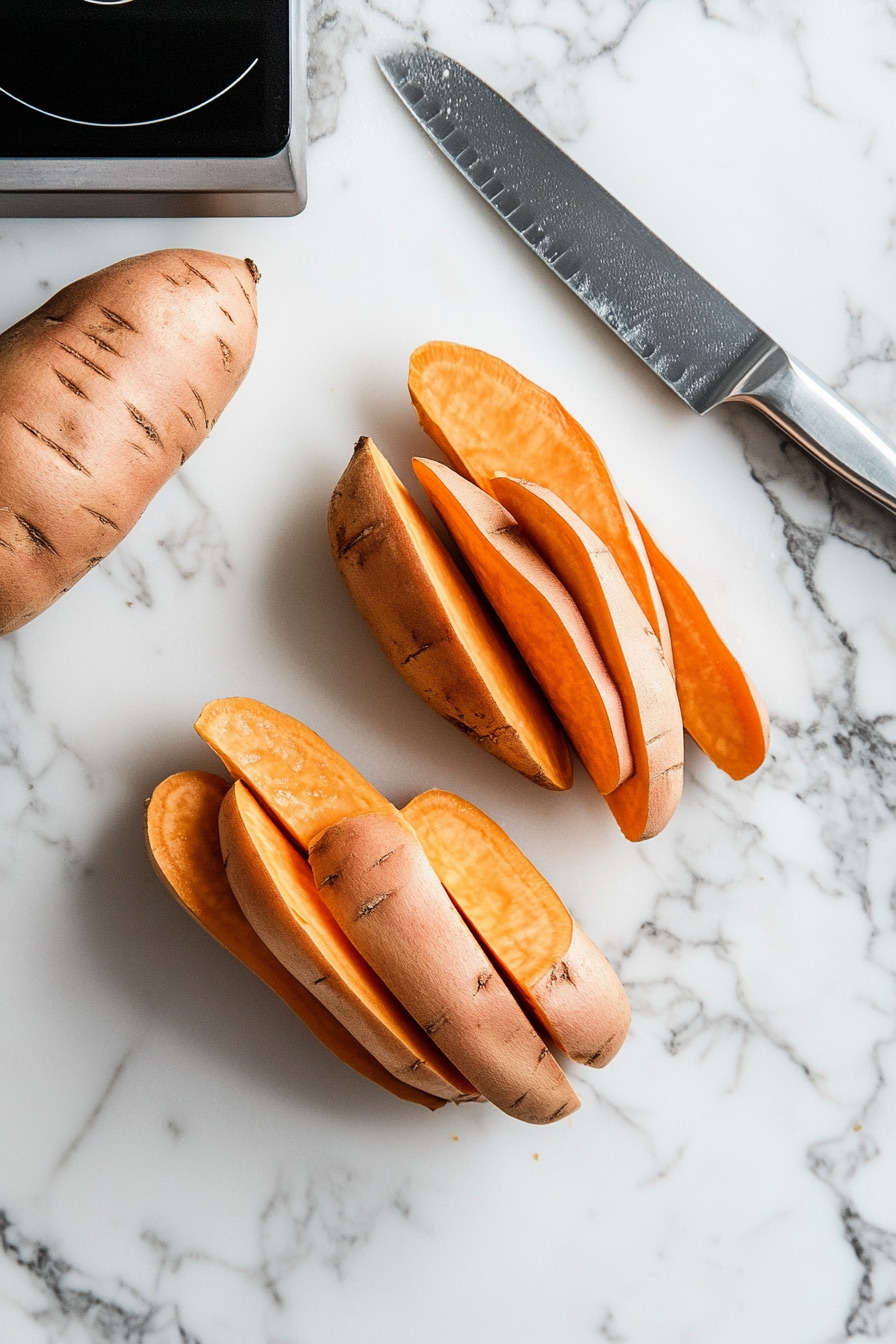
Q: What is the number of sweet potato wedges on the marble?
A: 10